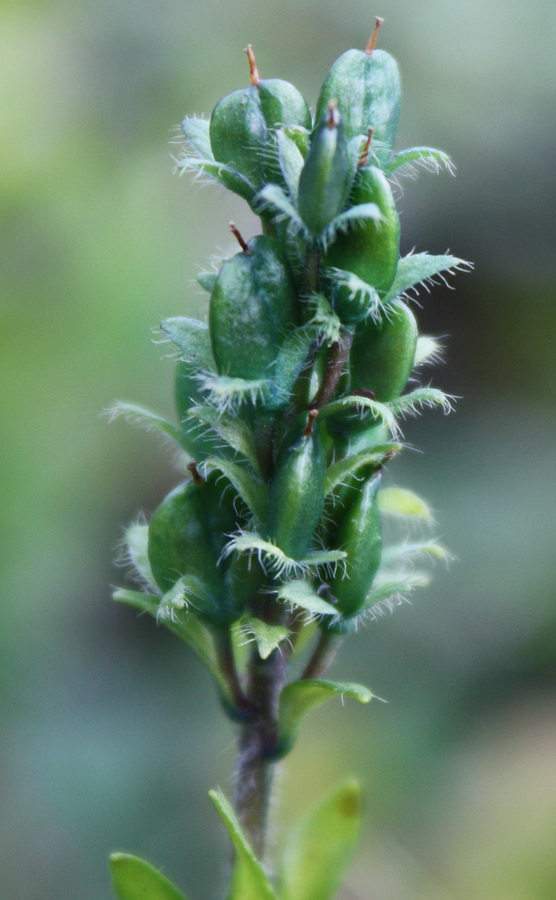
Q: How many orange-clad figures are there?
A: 0